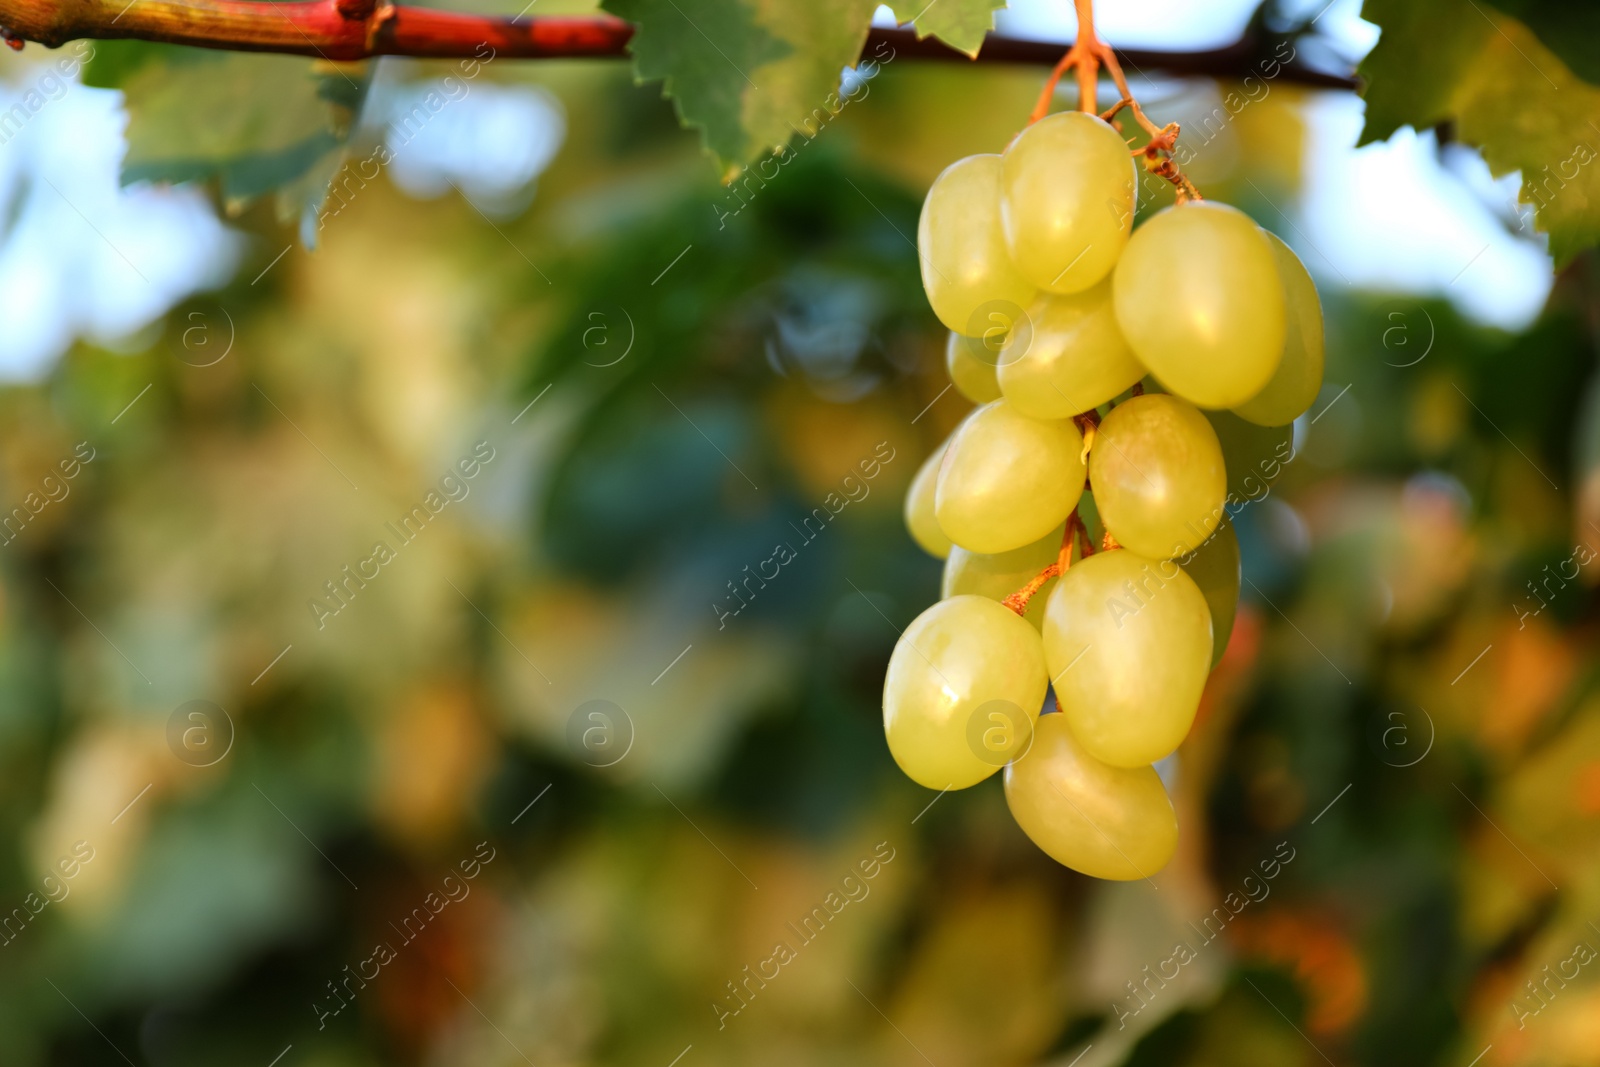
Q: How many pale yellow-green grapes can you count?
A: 15